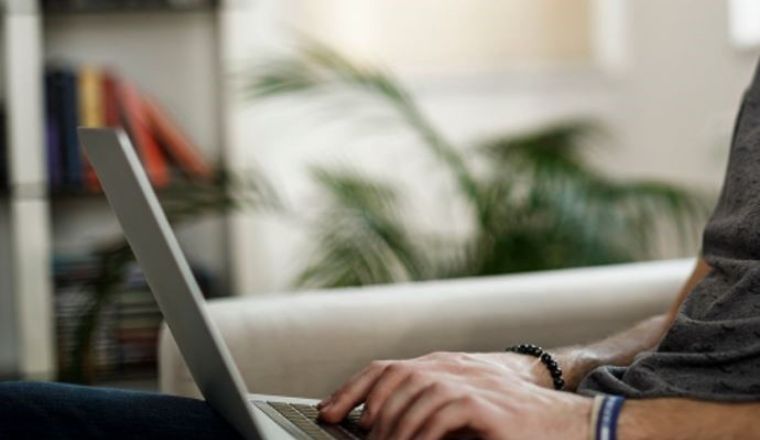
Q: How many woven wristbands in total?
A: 1